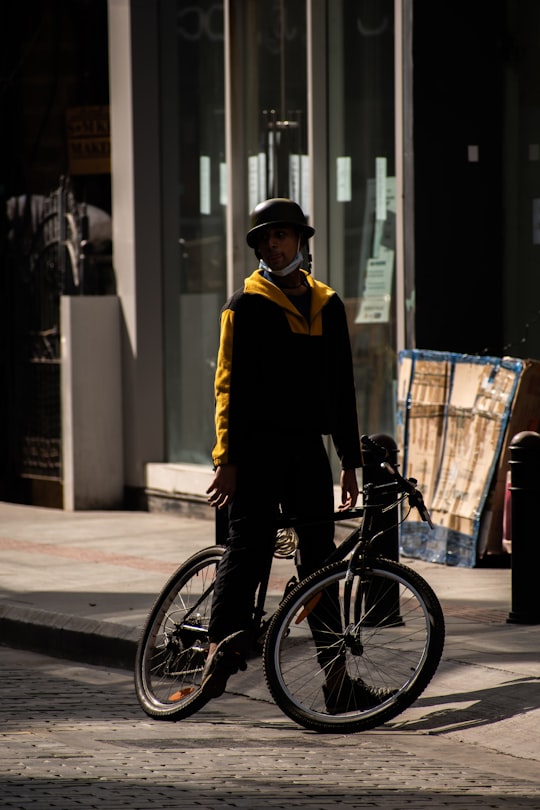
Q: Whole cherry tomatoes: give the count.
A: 0